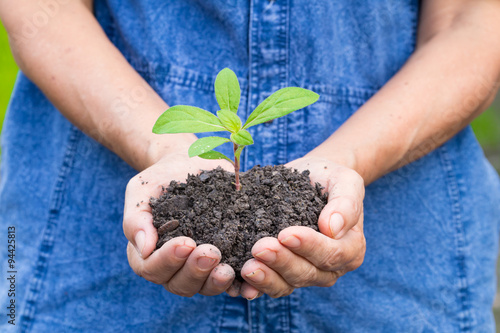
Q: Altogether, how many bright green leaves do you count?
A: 7